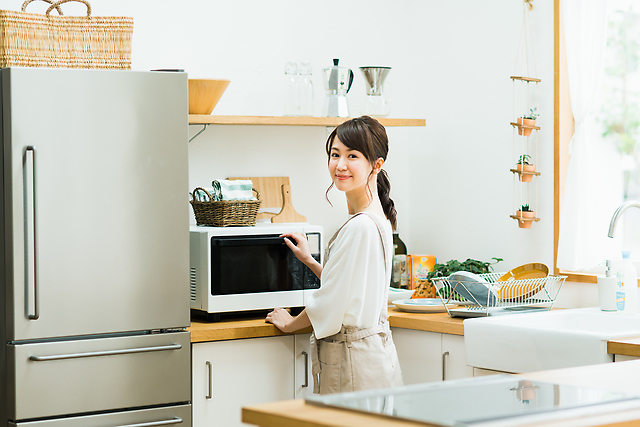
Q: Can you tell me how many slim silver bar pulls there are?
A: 6